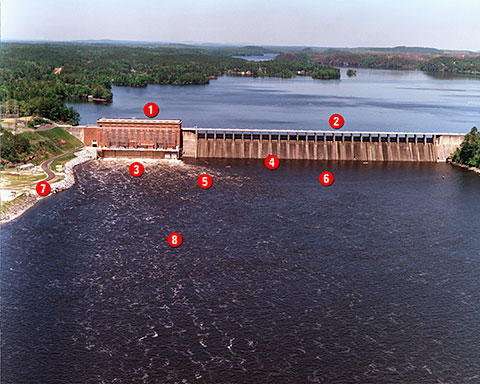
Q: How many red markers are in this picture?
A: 8